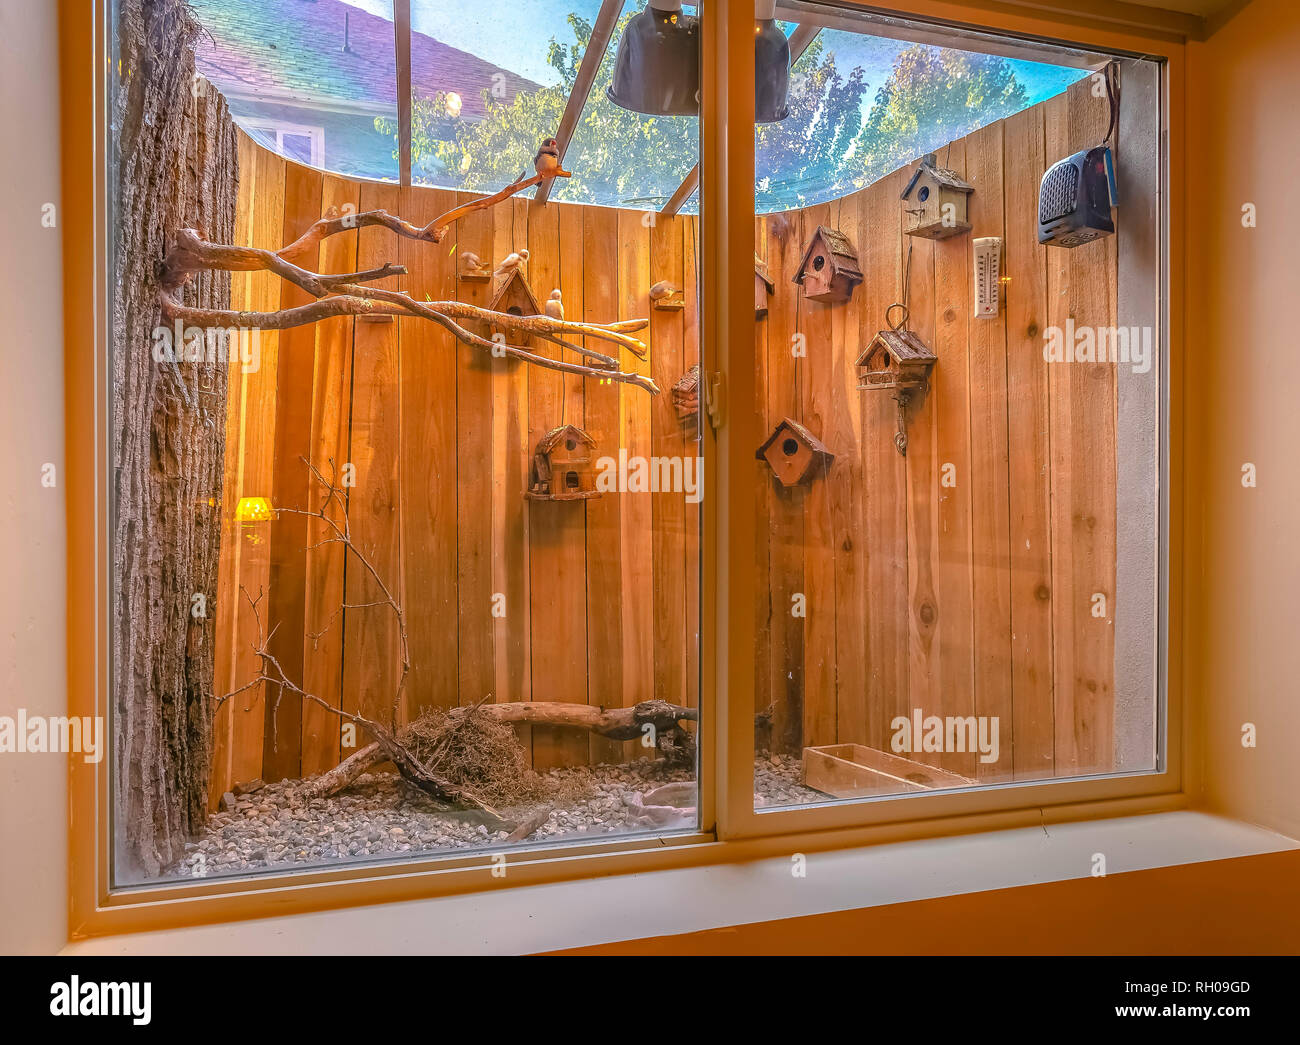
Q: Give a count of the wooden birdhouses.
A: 8